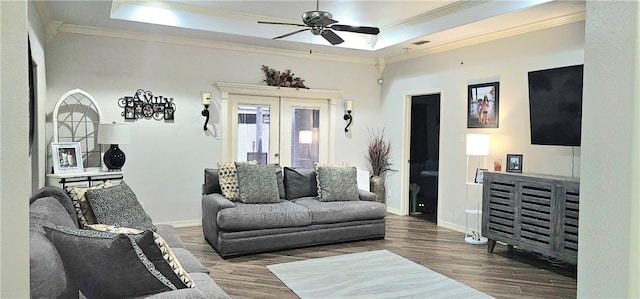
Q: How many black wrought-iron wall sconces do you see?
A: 2